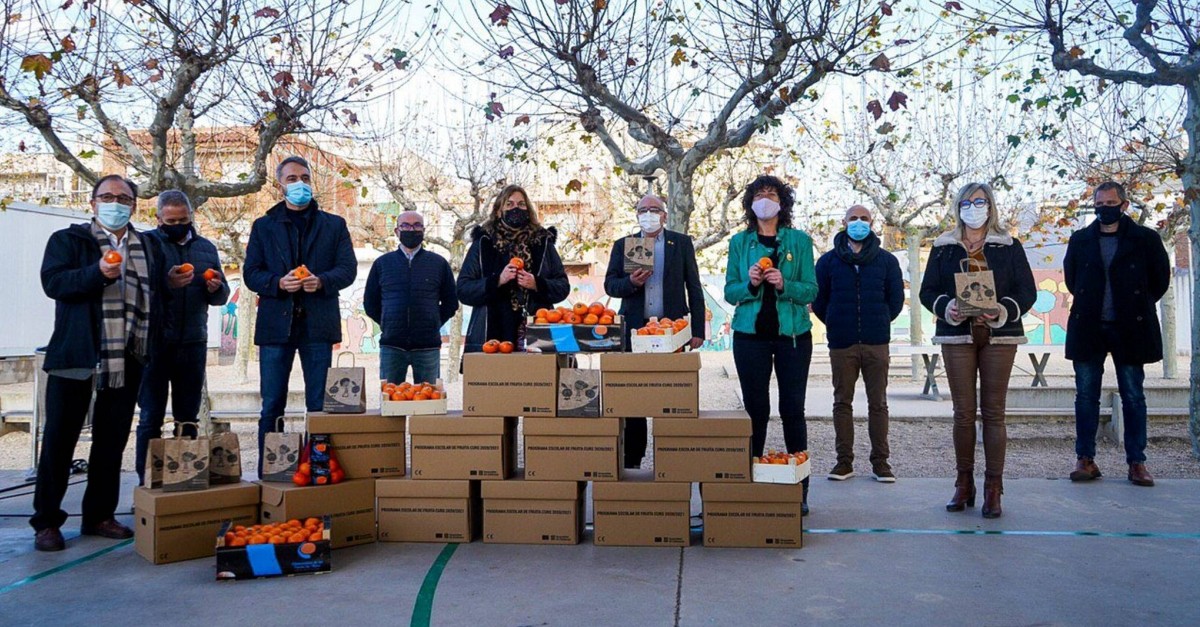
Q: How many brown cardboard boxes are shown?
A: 12